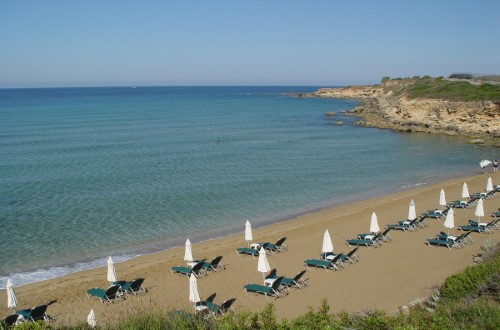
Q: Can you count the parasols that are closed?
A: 15